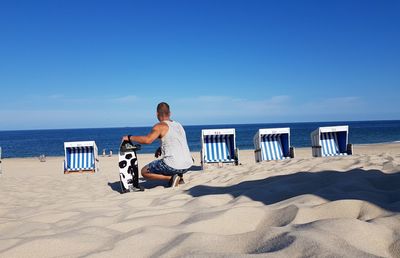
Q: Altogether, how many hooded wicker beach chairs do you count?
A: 4